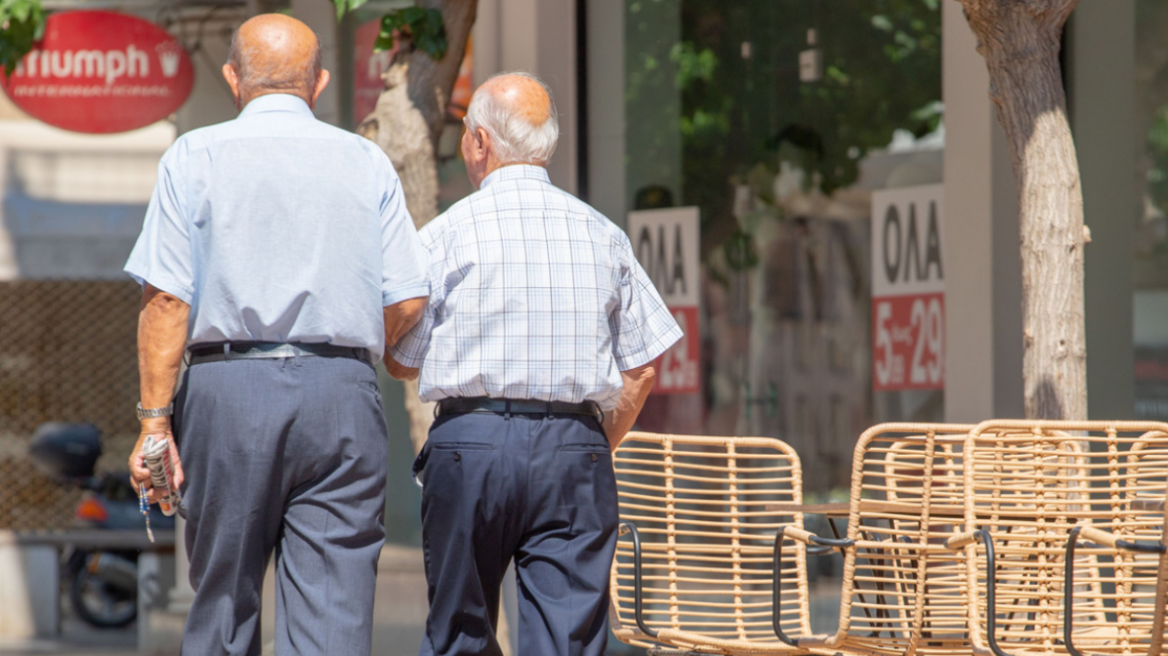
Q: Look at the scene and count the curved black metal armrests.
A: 4